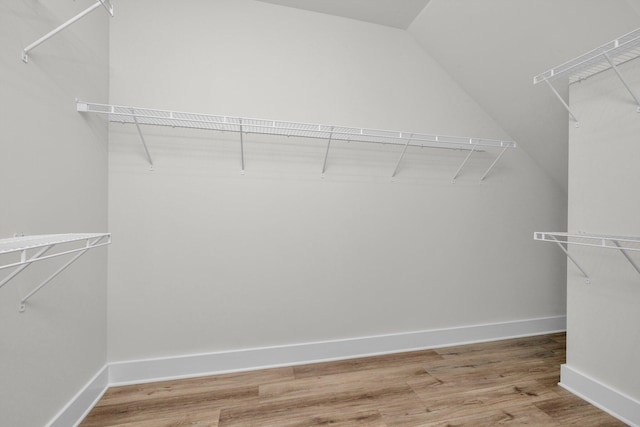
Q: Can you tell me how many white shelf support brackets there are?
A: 13